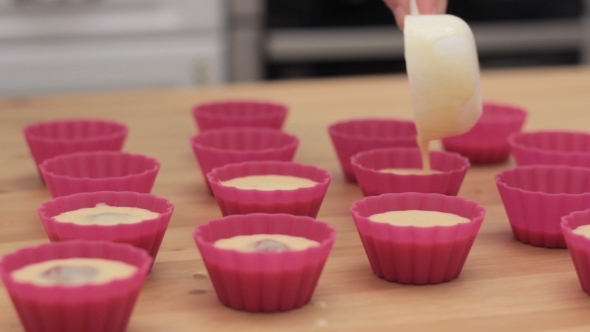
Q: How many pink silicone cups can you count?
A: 15